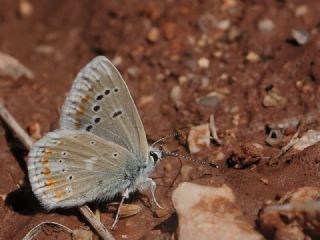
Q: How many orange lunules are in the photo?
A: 9